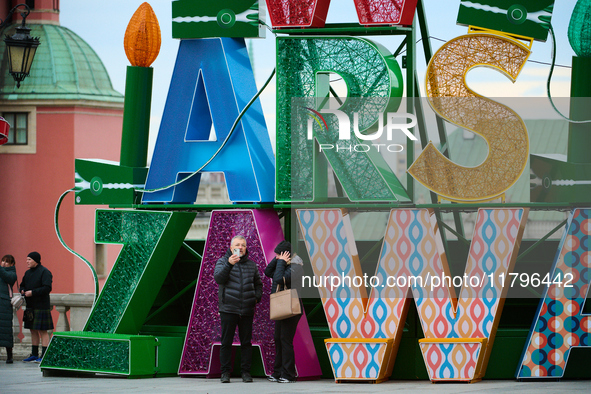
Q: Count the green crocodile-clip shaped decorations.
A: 4